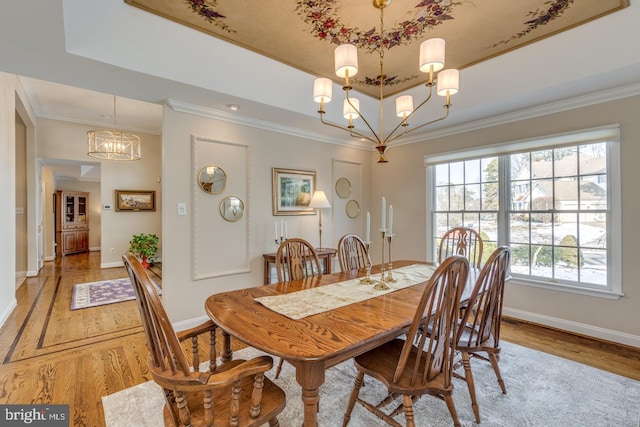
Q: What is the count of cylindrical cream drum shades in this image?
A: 6